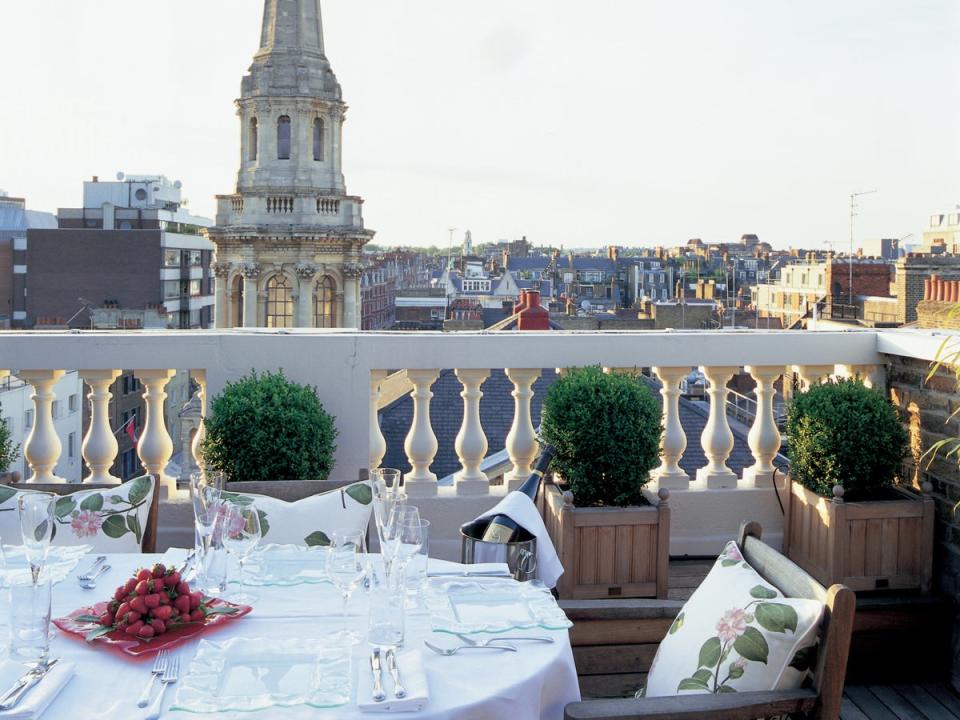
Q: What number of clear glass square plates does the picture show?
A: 4